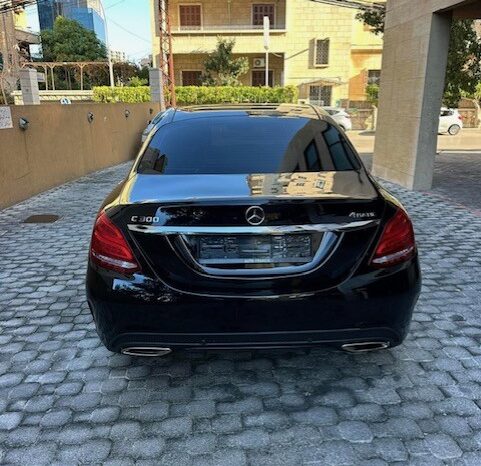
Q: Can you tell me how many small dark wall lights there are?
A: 4